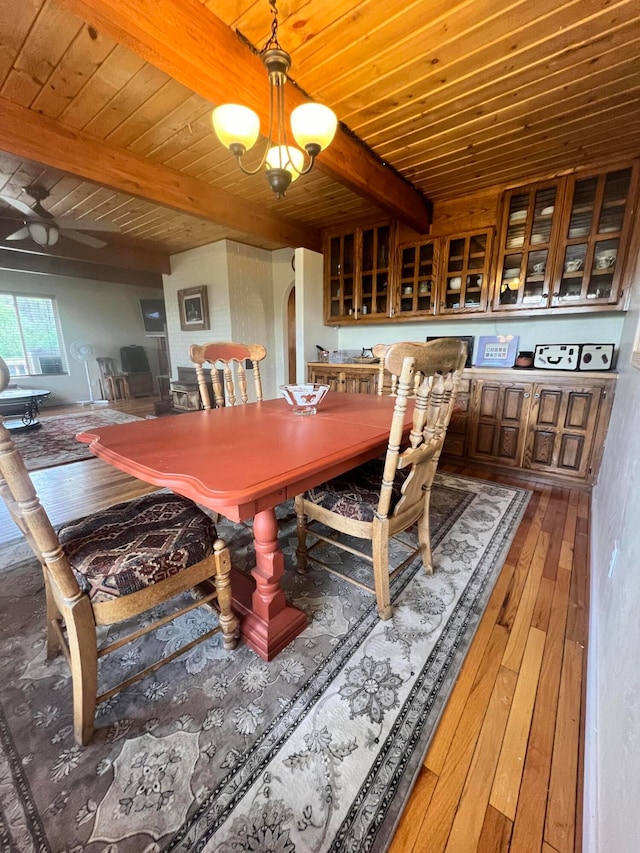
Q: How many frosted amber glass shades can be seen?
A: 3